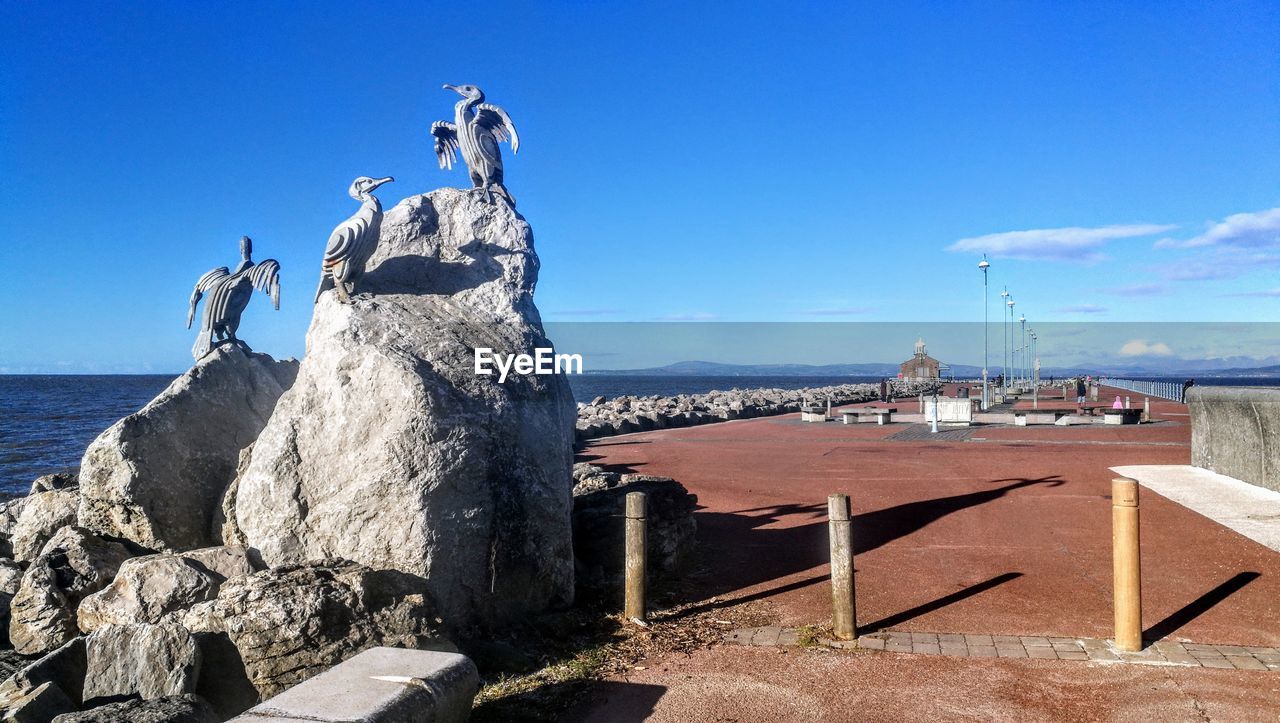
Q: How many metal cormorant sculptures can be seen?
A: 3